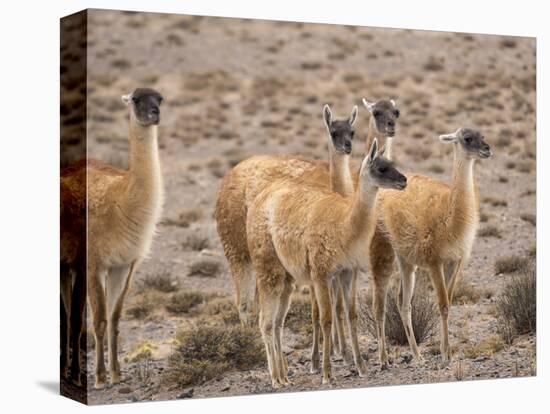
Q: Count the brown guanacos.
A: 5